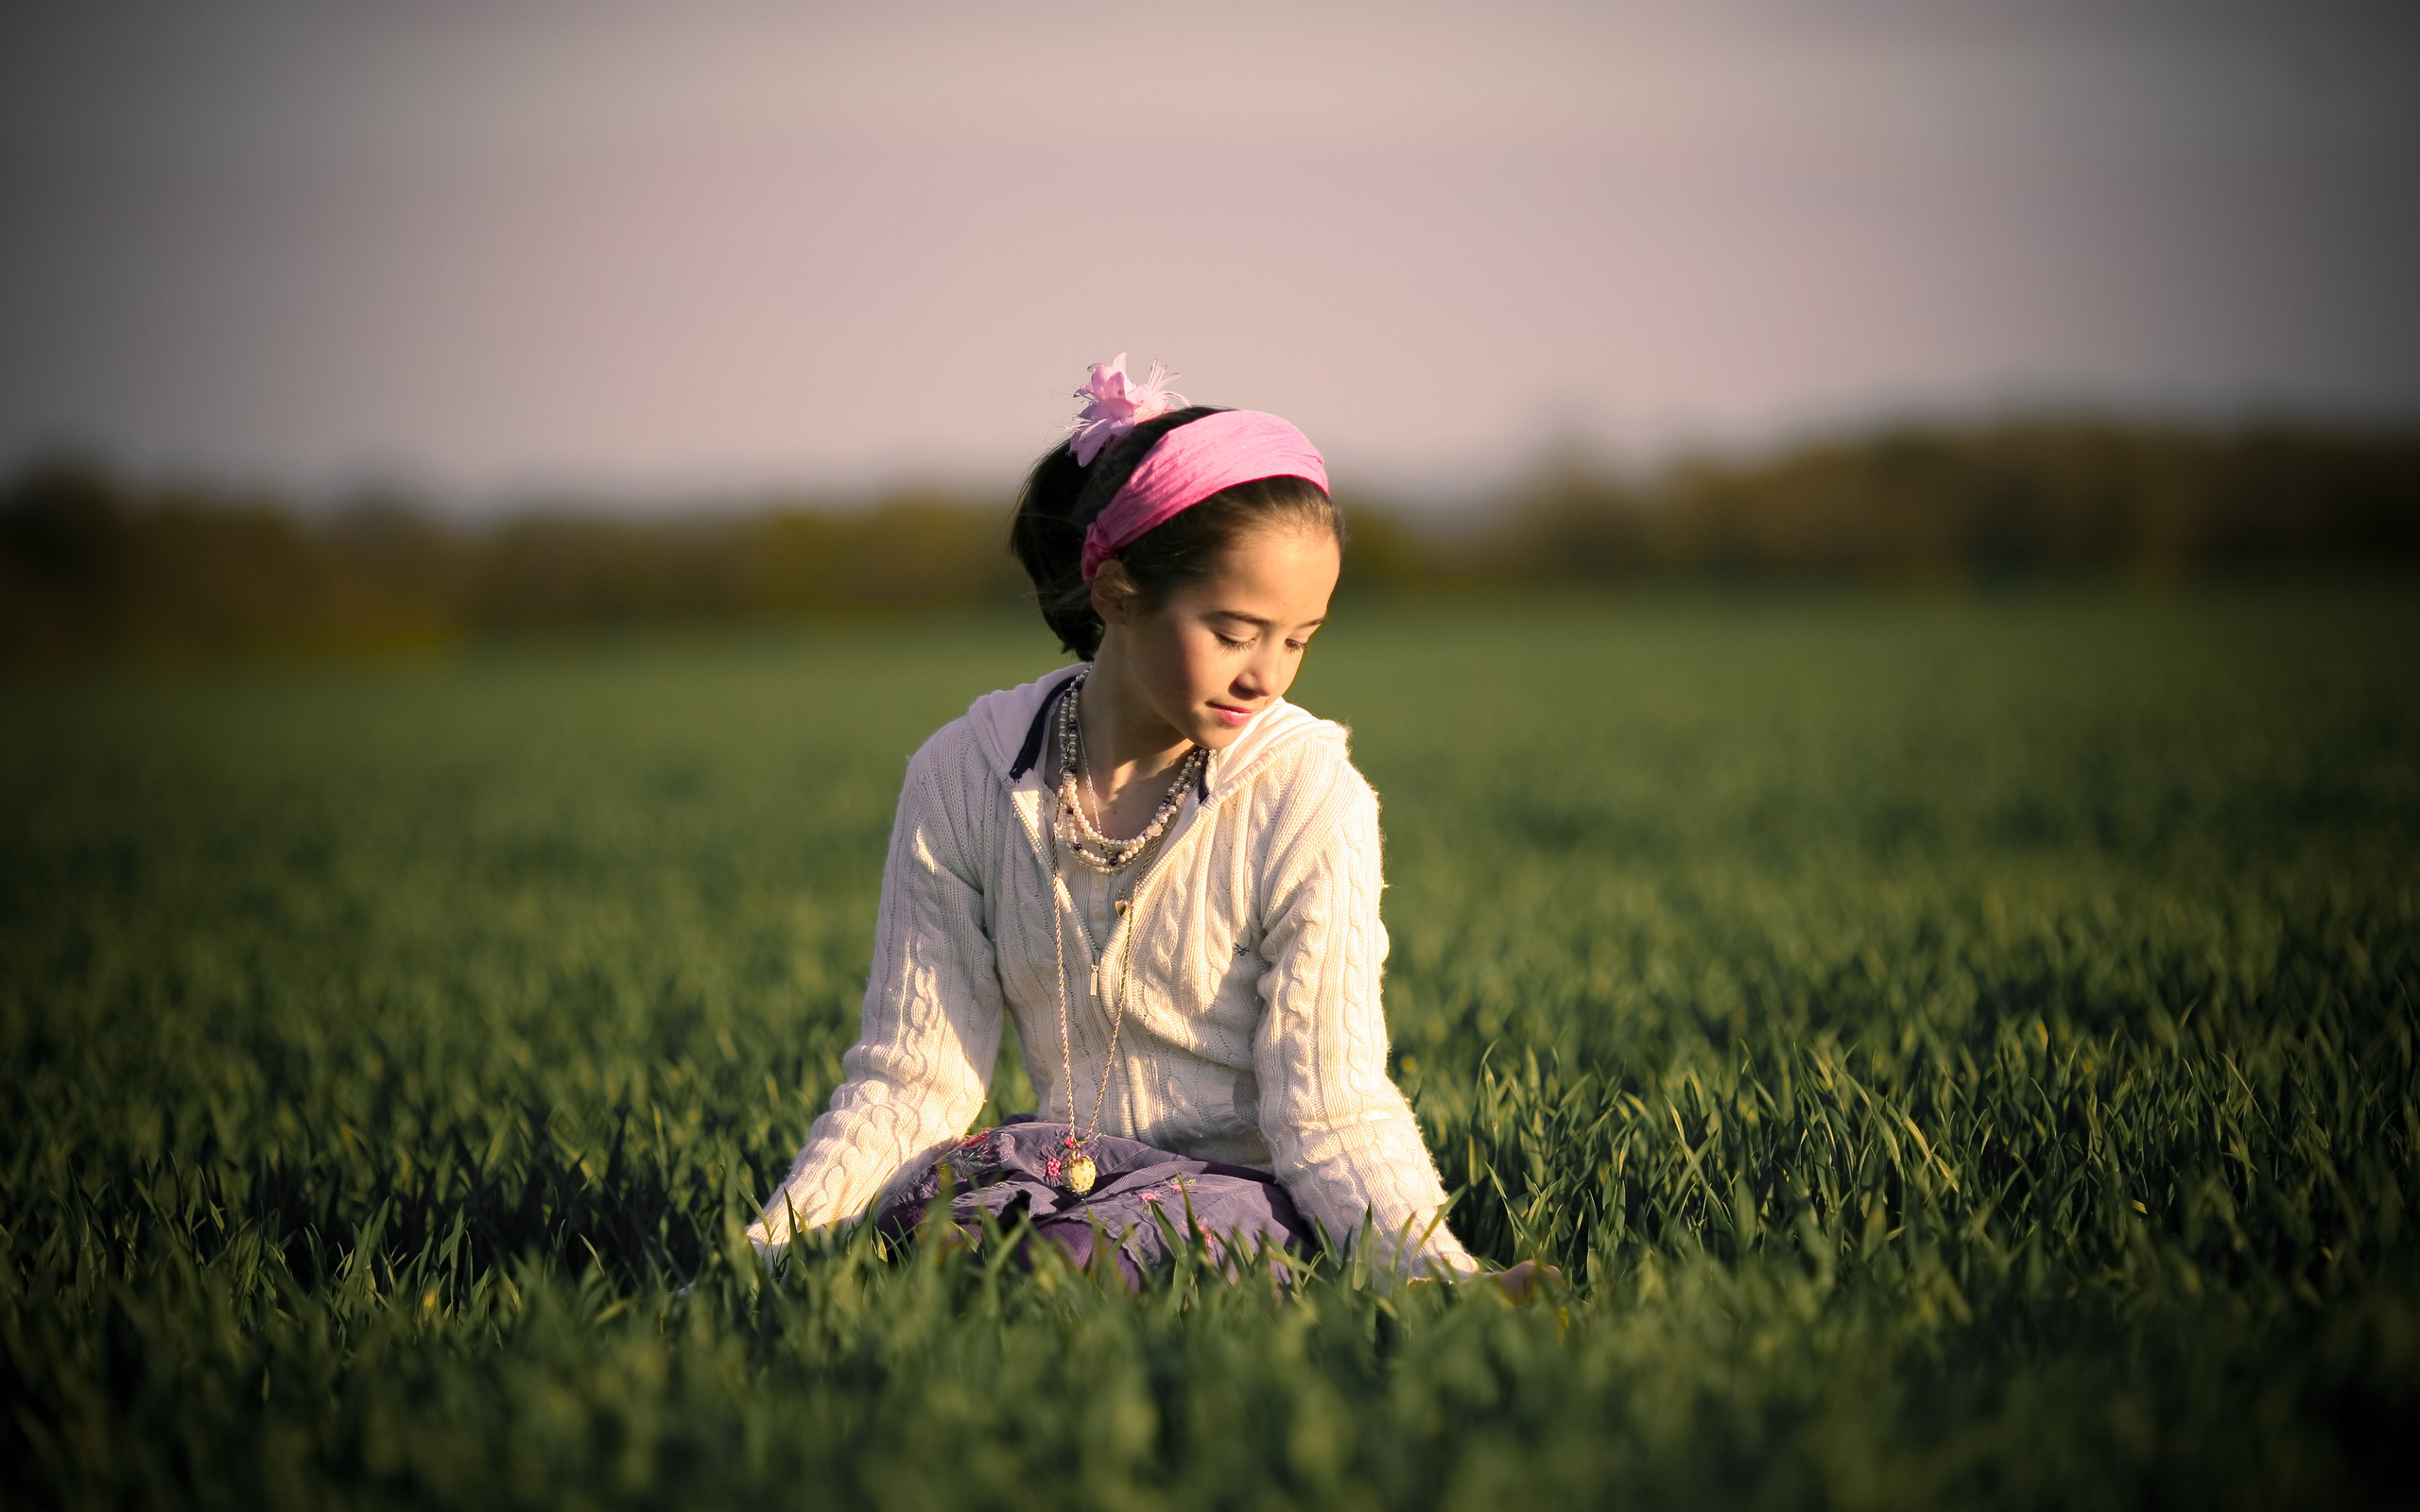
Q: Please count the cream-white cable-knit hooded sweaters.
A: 1